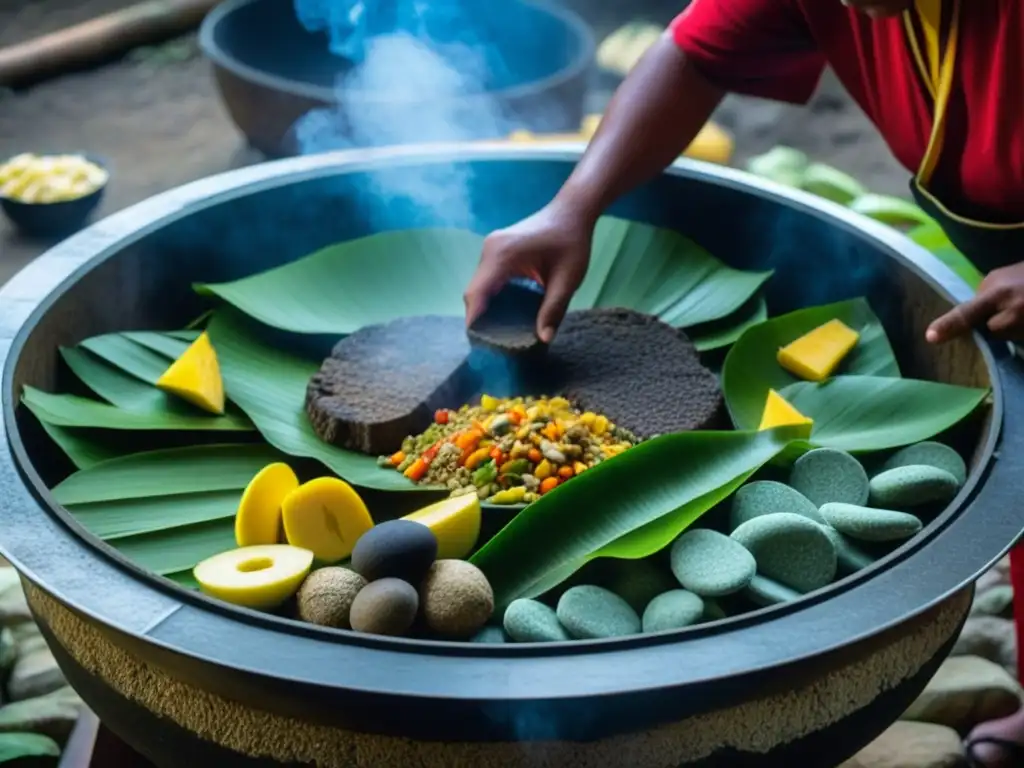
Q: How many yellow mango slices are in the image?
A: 7